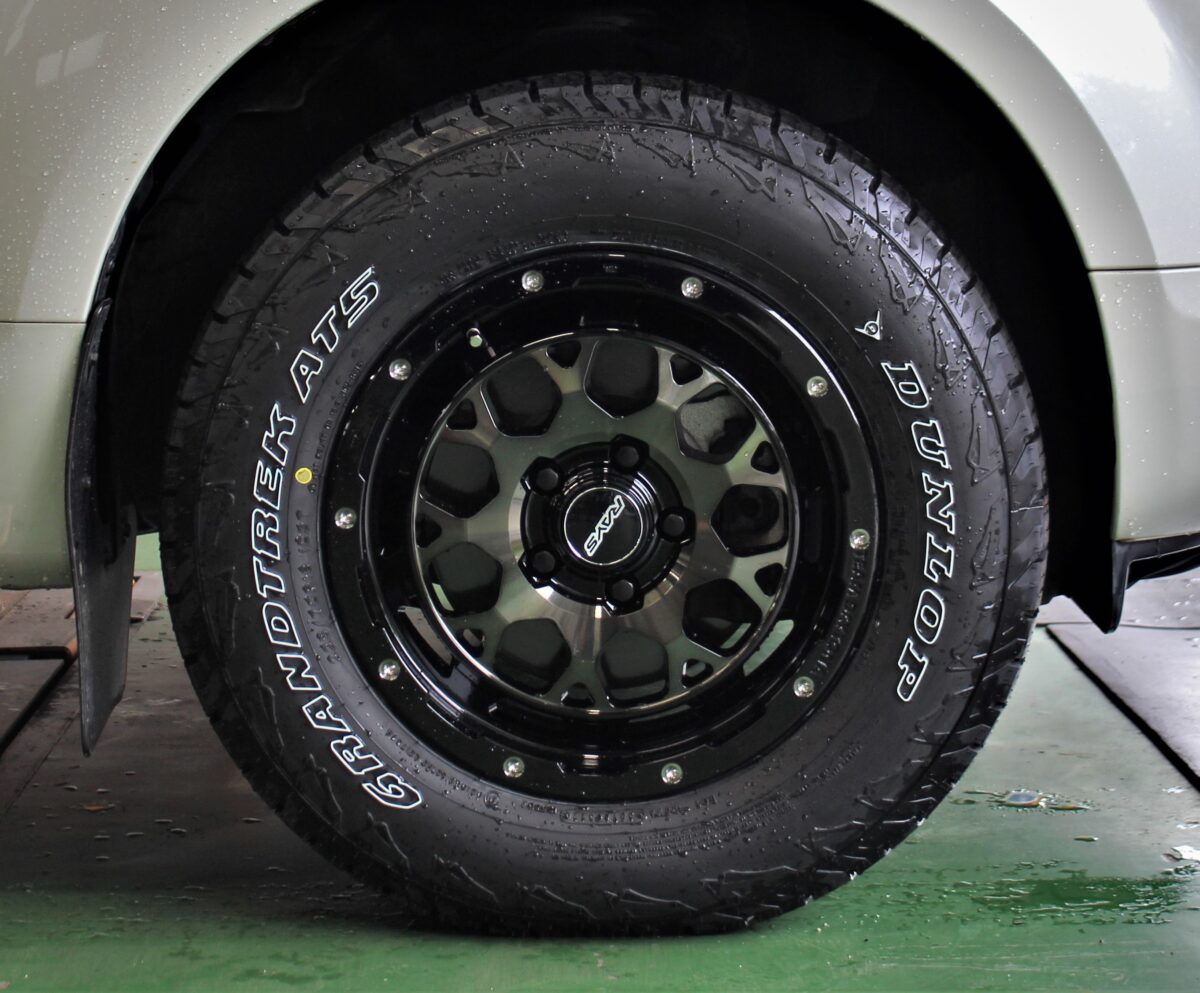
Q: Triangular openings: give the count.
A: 9